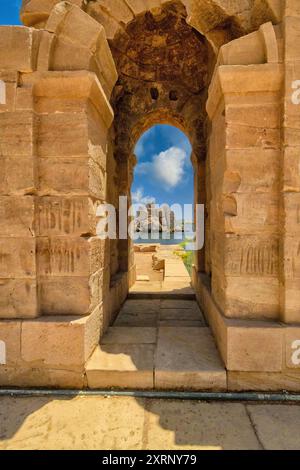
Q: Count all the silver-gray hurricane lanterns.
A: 0